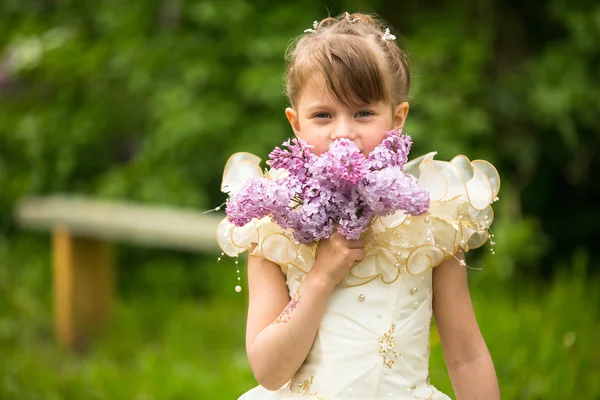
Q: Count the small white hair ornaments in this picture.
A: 3